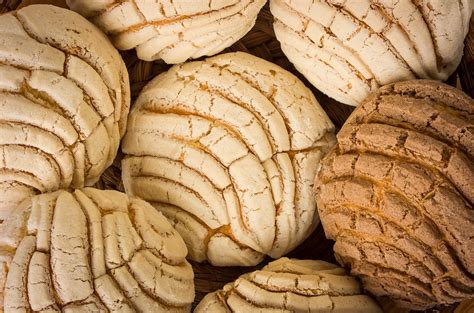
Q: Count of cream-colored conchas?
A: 6